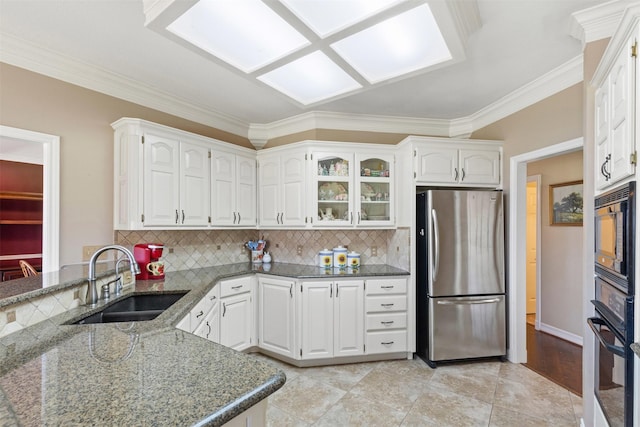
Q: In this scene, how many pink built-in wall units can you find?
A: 0